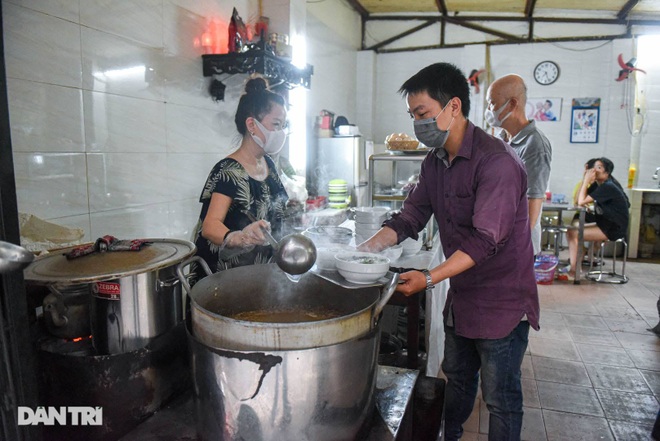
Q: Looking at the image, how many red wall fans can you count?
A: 2